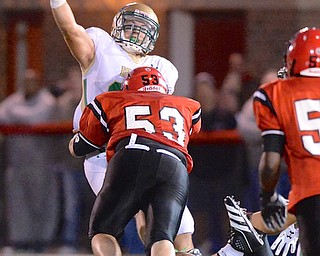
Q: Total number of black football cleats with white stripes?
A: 1